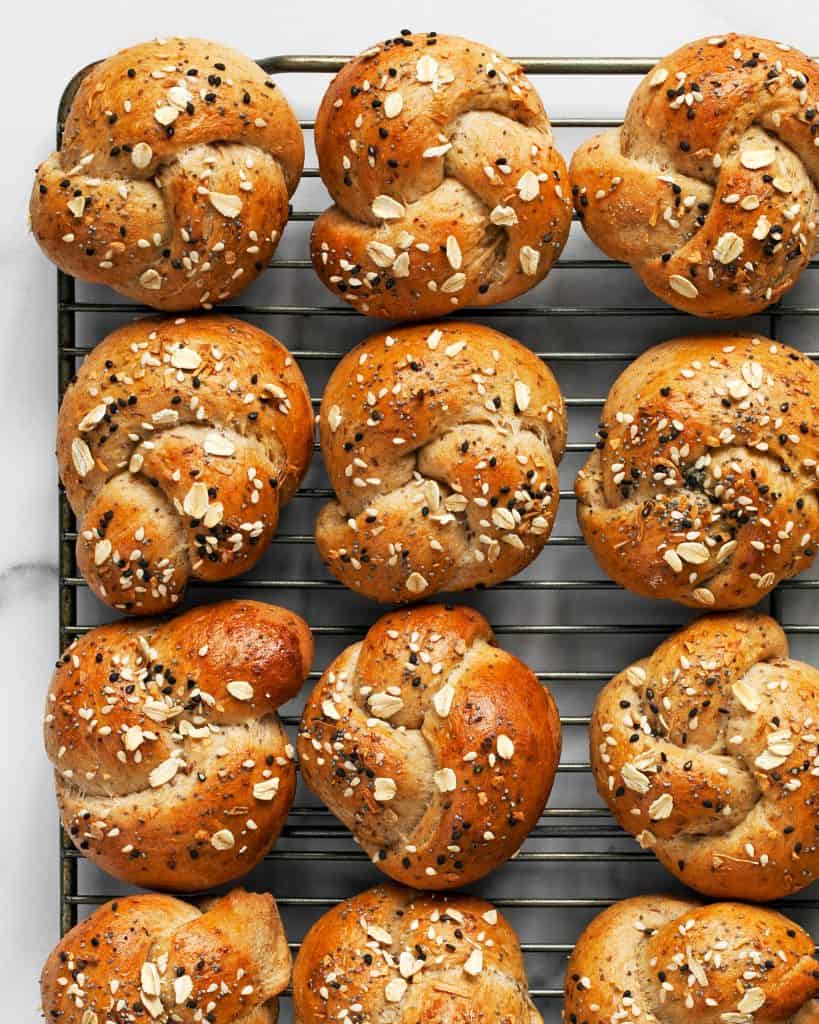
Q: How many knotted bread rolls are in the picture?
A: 12